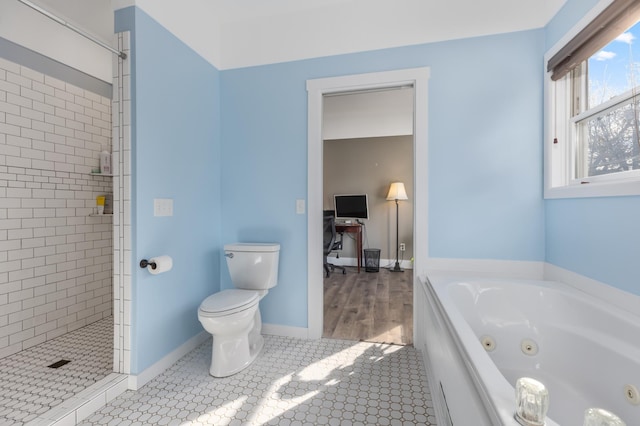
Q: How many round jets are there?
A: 3